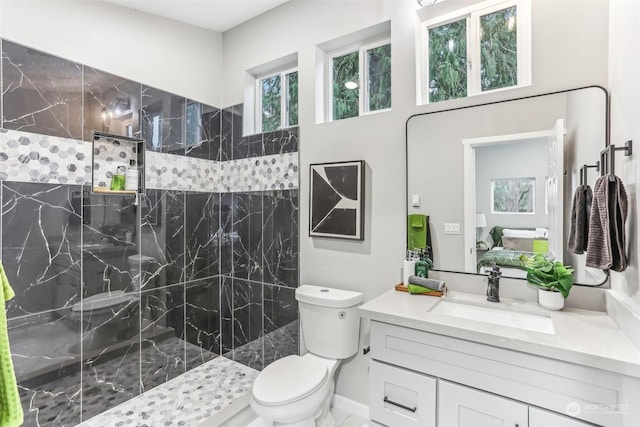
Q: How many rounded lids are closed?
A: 1